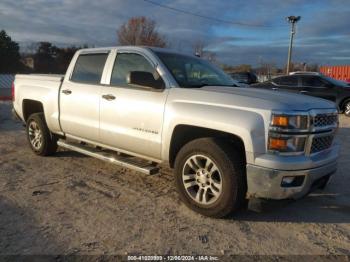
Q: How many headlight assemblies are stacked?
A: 2